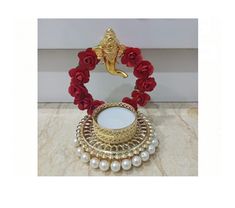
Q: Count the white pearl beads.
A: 12